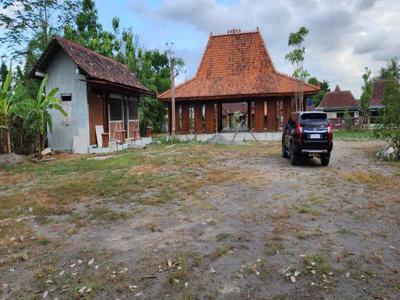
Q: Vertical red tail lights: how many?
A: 2